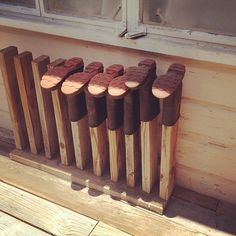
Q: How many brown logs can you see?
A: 10